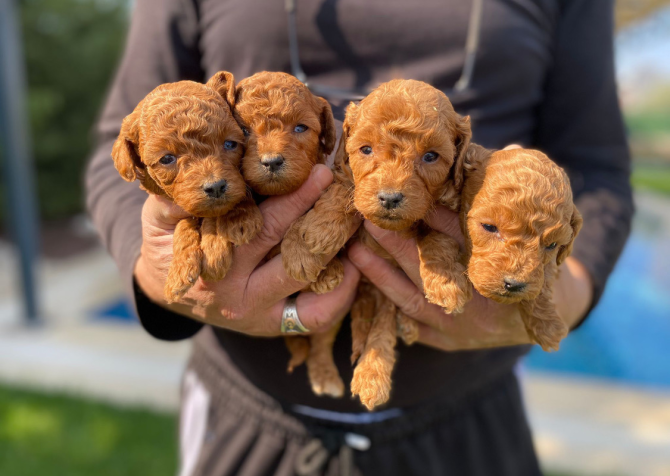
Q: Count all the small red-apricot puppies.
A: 4